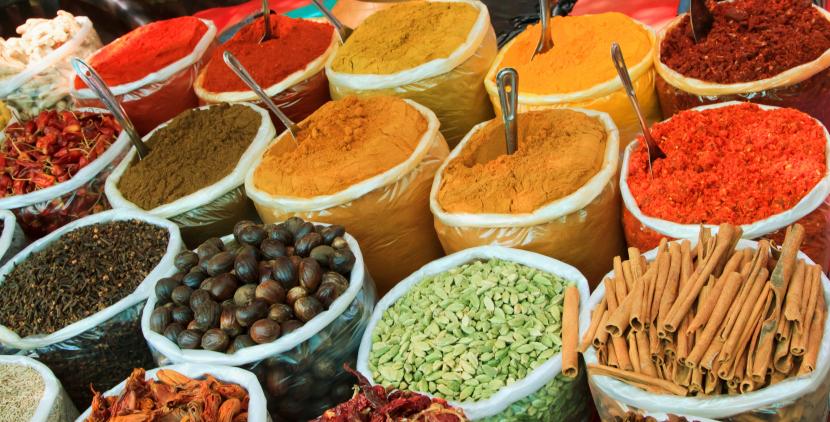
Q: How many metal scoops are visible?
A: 8